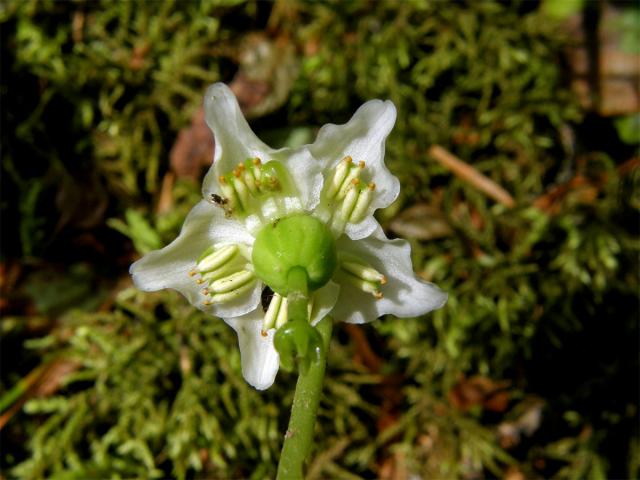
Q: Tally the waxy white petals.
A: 5